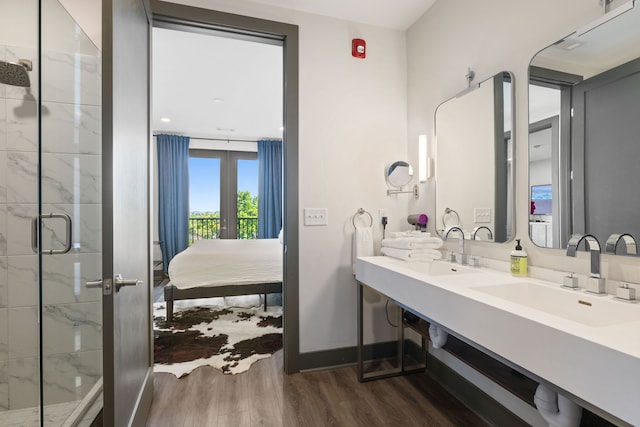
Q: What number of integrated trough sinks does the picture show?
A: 2